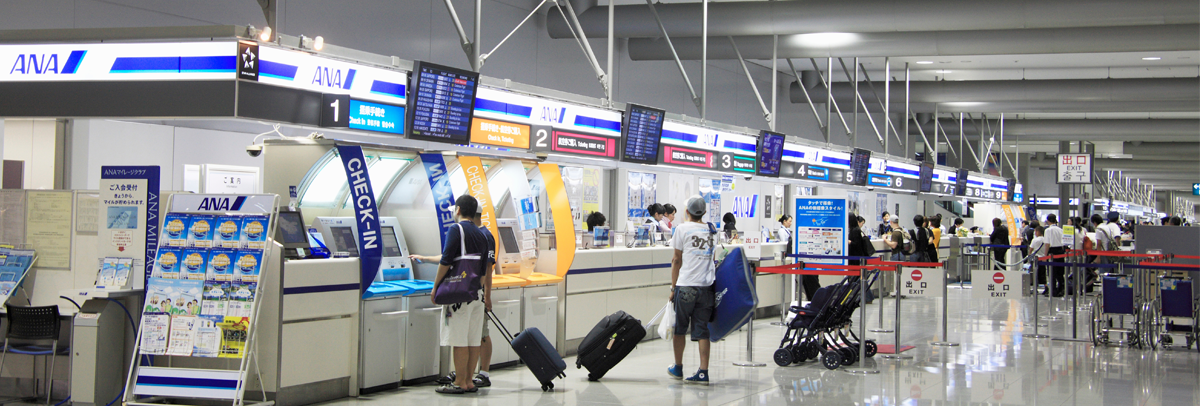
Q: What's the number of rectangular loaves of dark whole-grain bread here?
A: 0